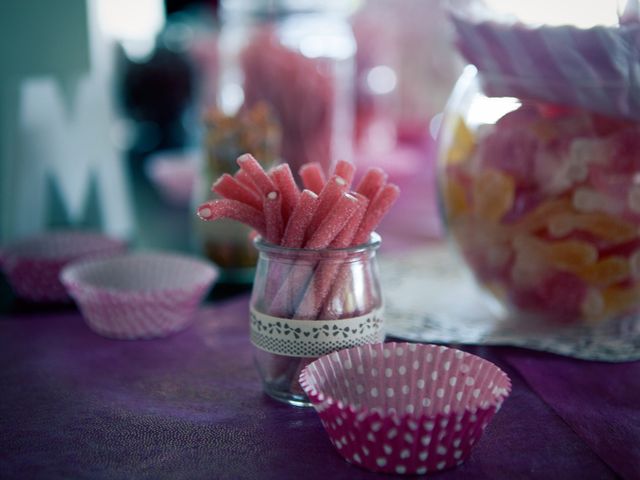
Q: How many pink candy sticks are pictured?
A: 14